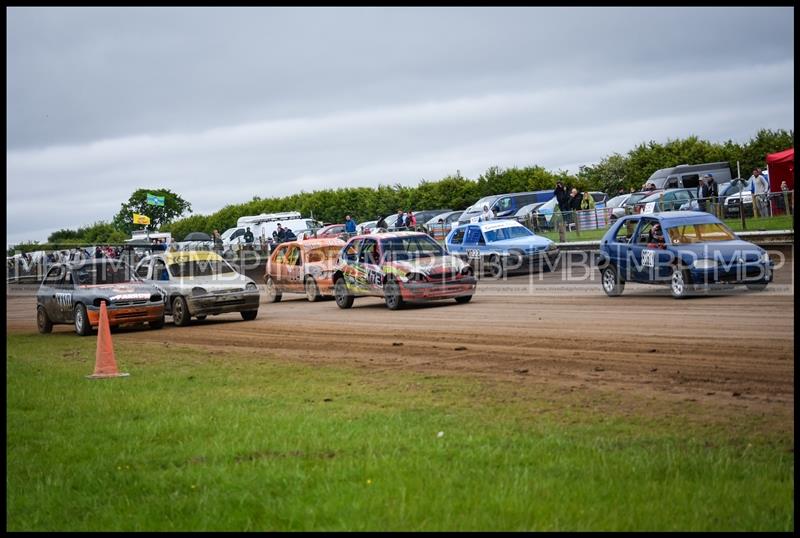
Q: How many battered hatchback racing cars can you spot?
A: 6